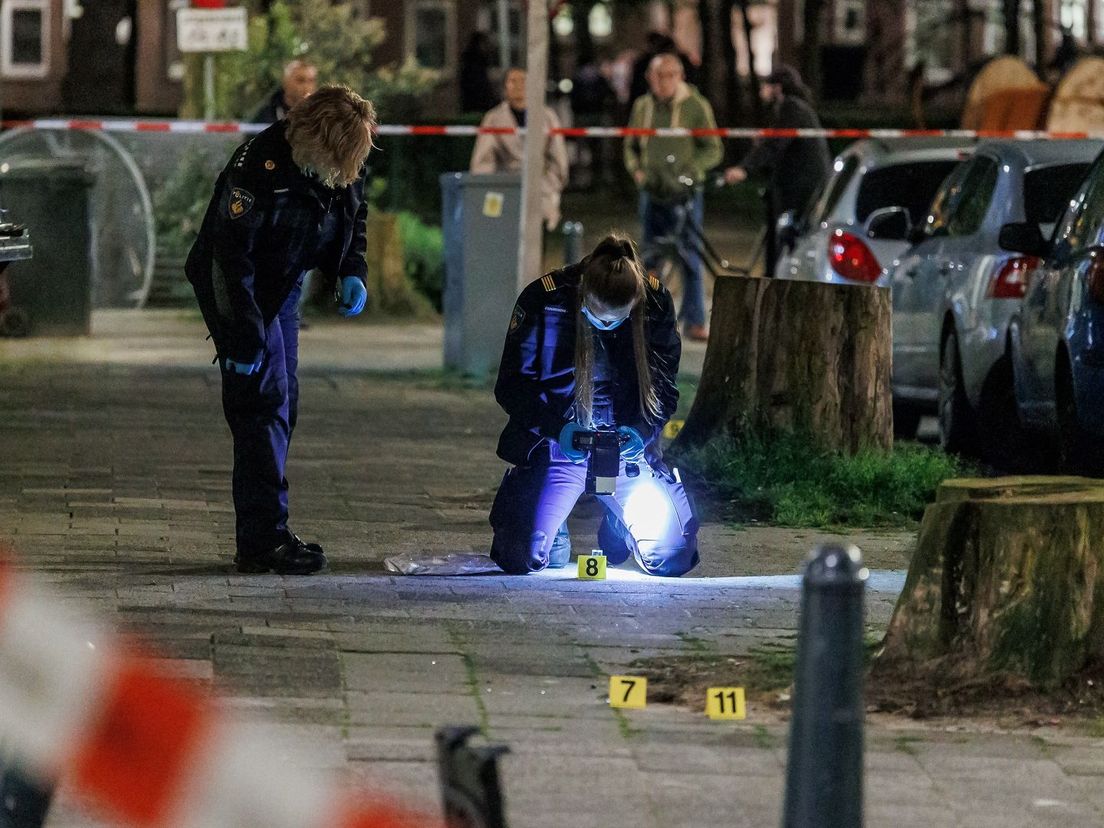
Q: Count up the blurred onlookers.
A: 4